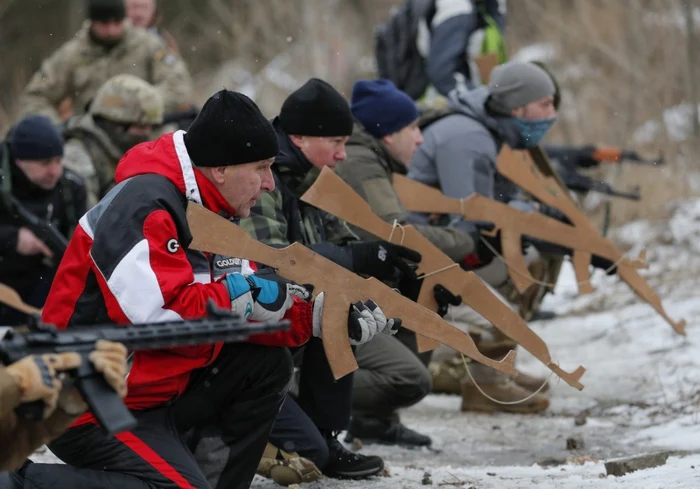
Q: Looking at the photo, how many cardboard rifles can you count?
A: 4